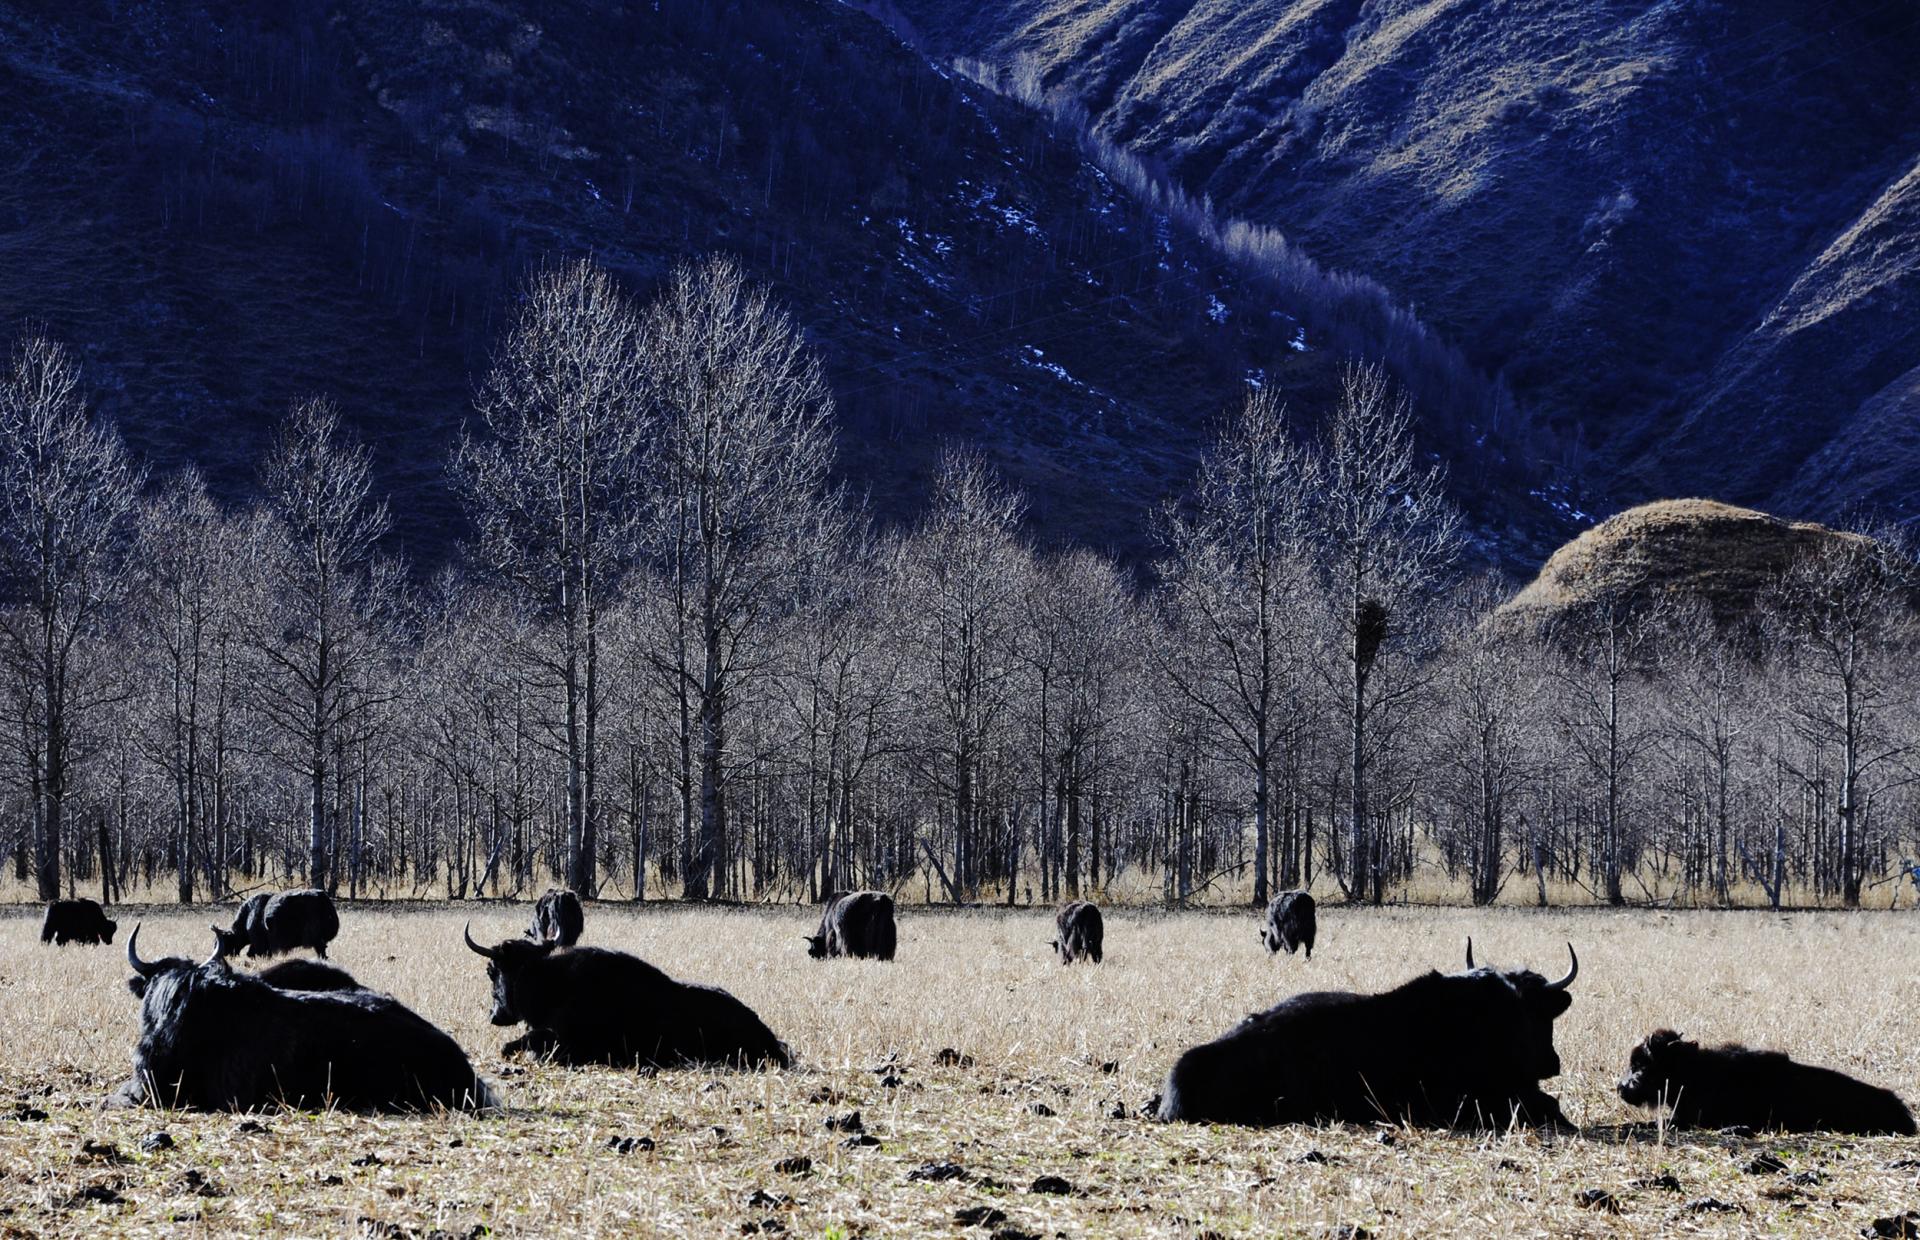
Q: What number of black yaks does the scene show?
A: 11